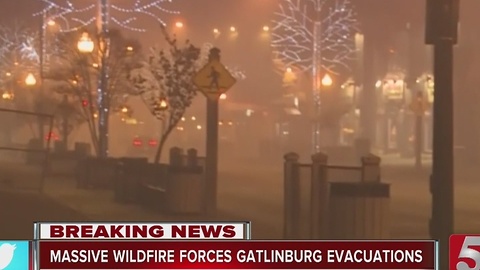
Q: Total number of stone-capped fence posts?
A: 5